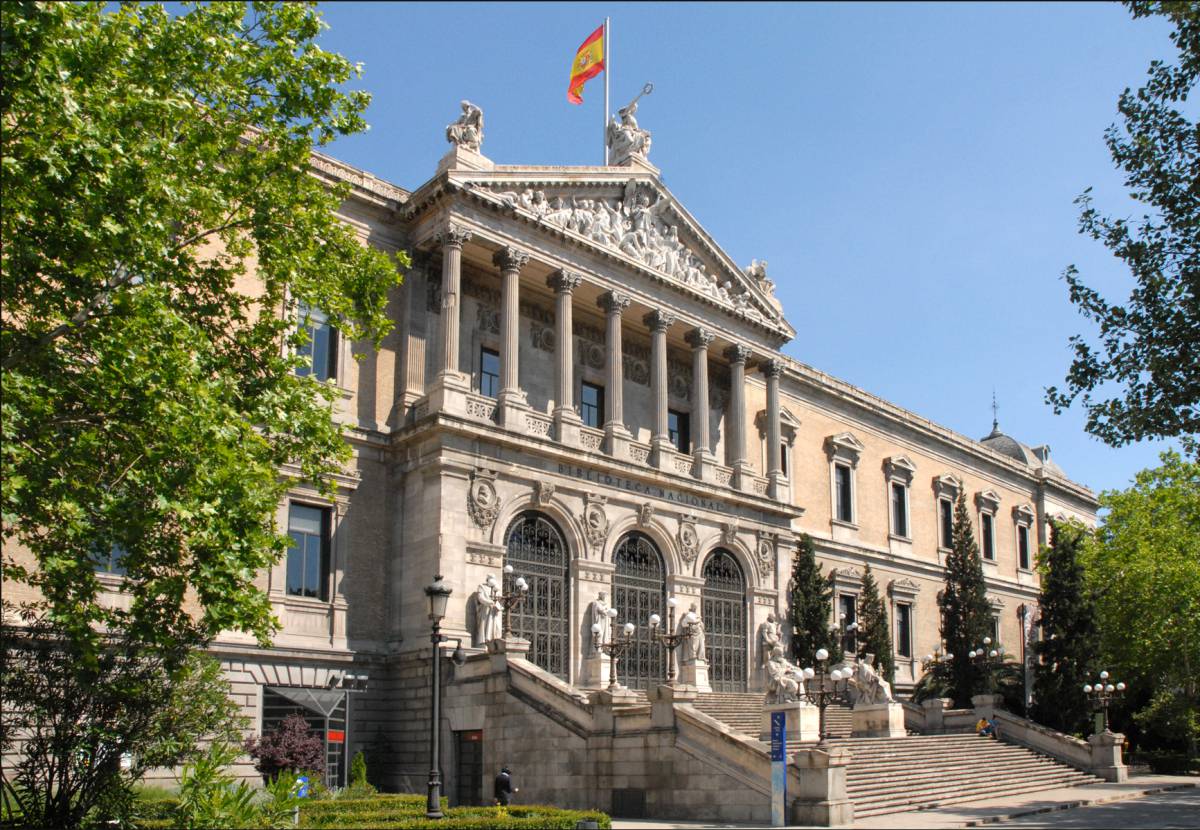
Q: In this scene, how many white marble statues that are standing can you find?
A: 4